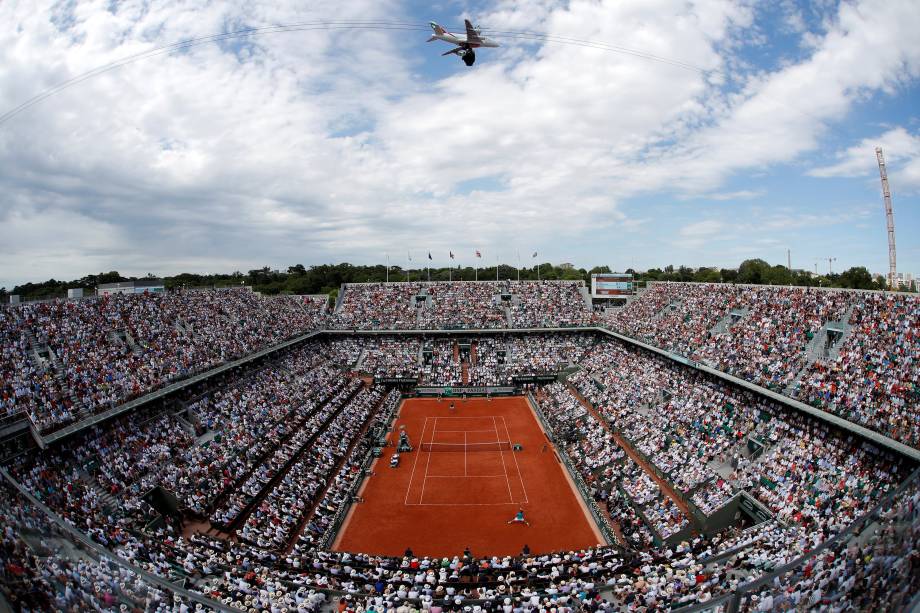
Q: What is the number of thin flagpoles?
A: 8